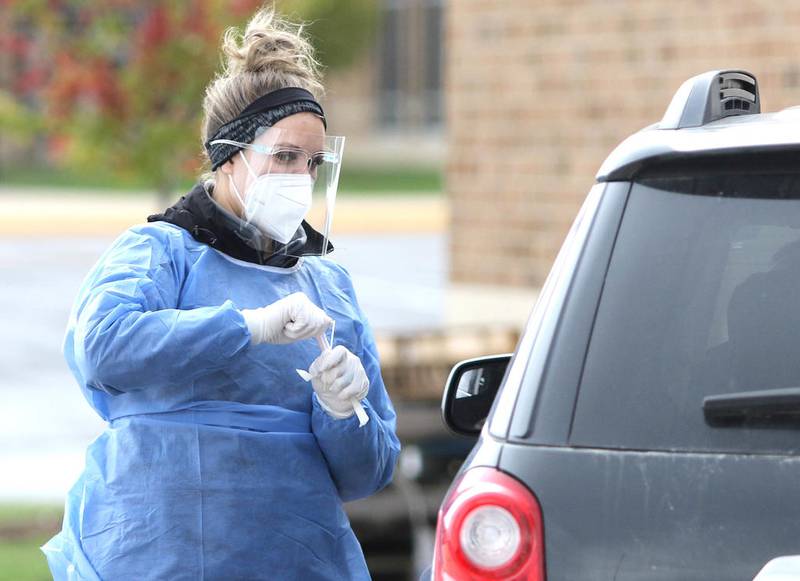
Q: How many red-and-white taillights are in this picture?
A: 1